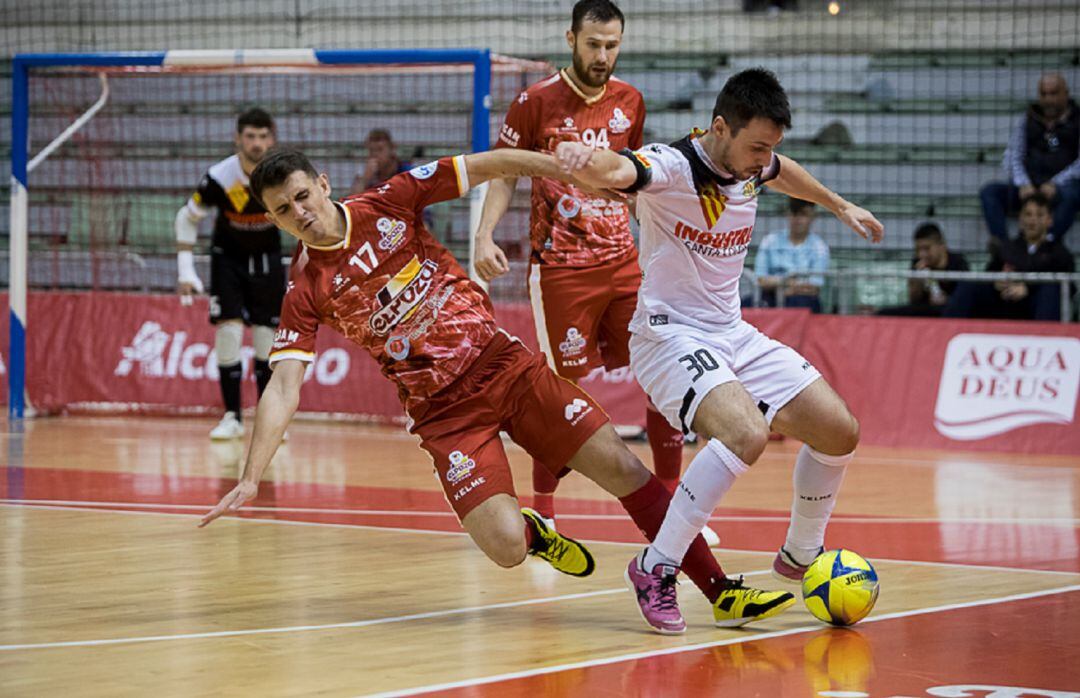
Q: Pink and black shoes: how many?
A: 2